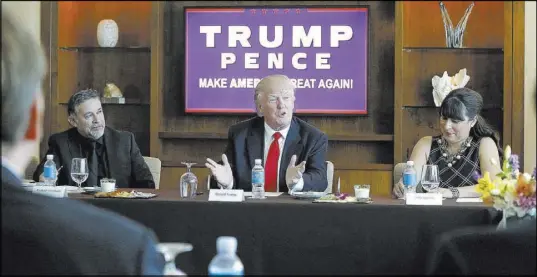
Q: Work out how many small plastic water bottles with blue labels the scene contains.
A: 4